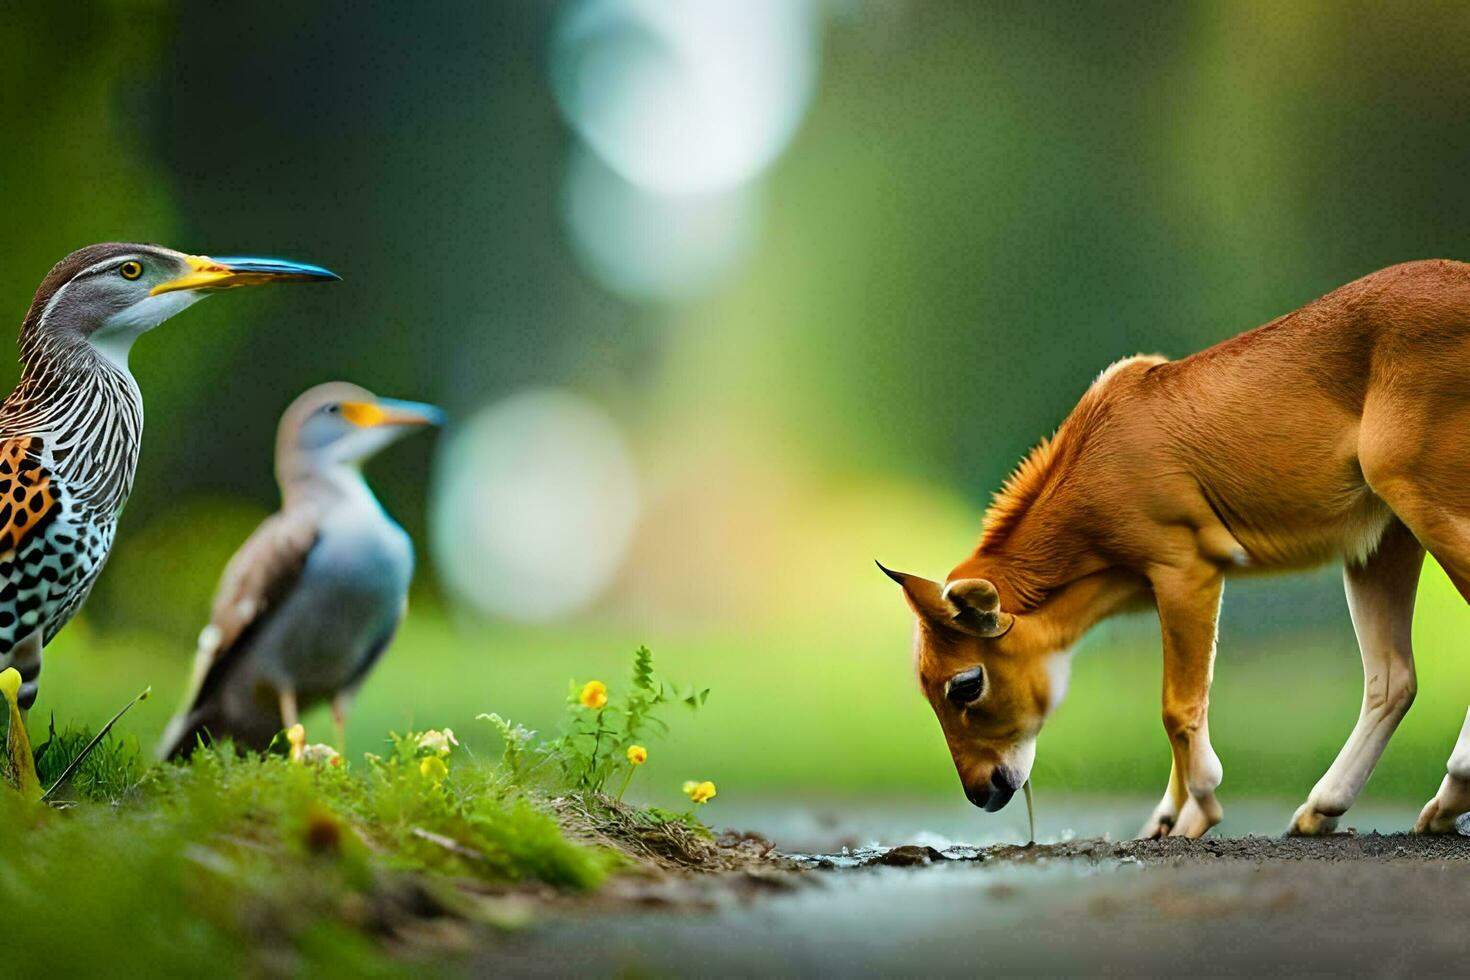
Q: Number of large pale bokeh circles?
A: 3